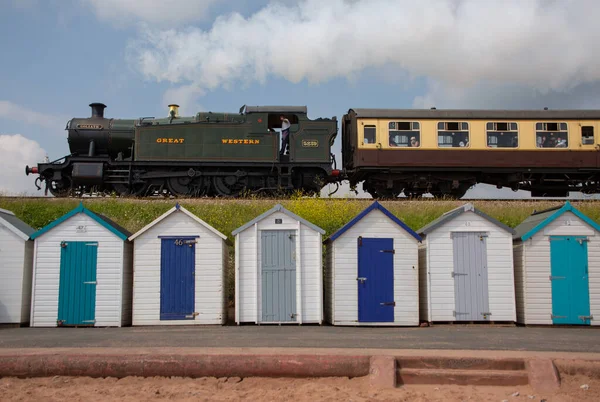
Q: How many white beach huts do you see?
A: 7